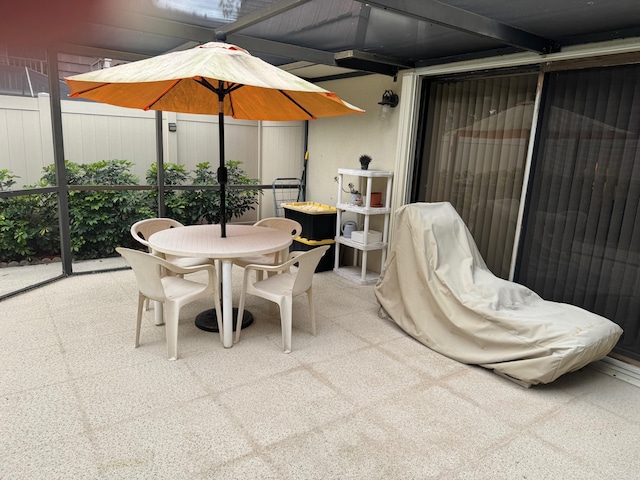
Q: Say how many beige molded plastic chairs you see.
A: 4